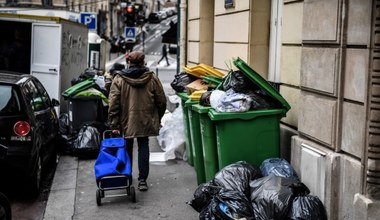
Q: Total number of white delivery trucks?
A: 1